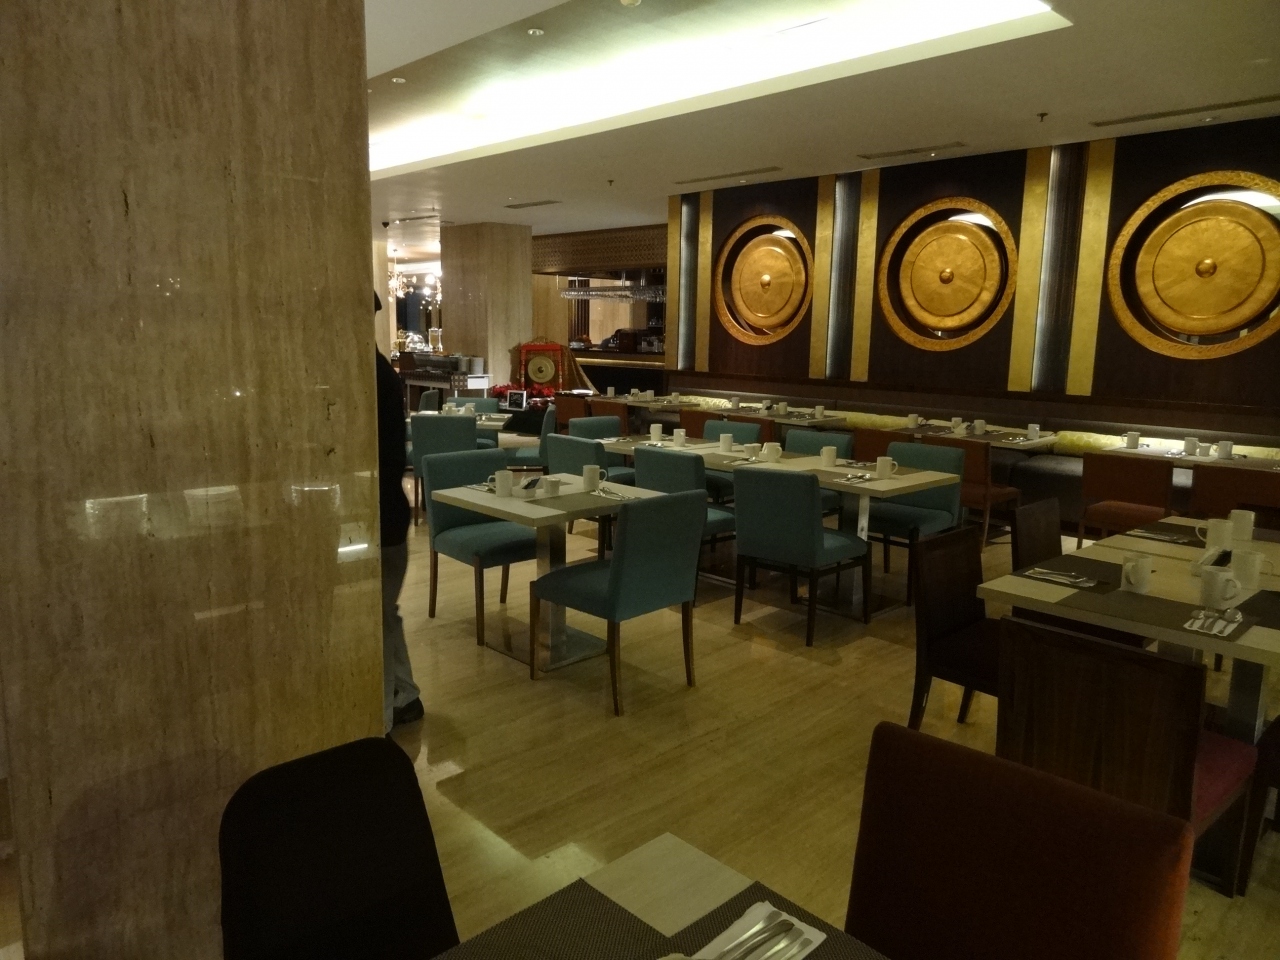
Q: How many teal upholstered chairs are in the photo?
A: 13